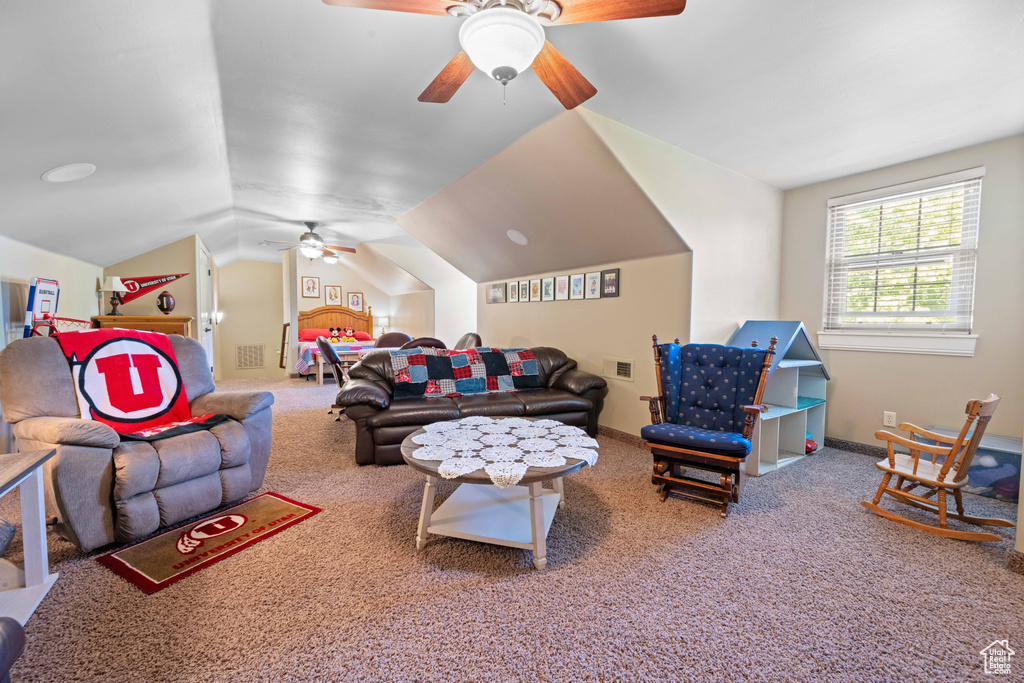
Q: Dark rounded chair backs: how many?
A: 4